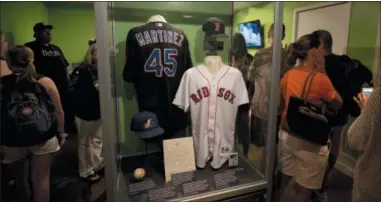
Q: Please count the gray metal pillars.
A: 2